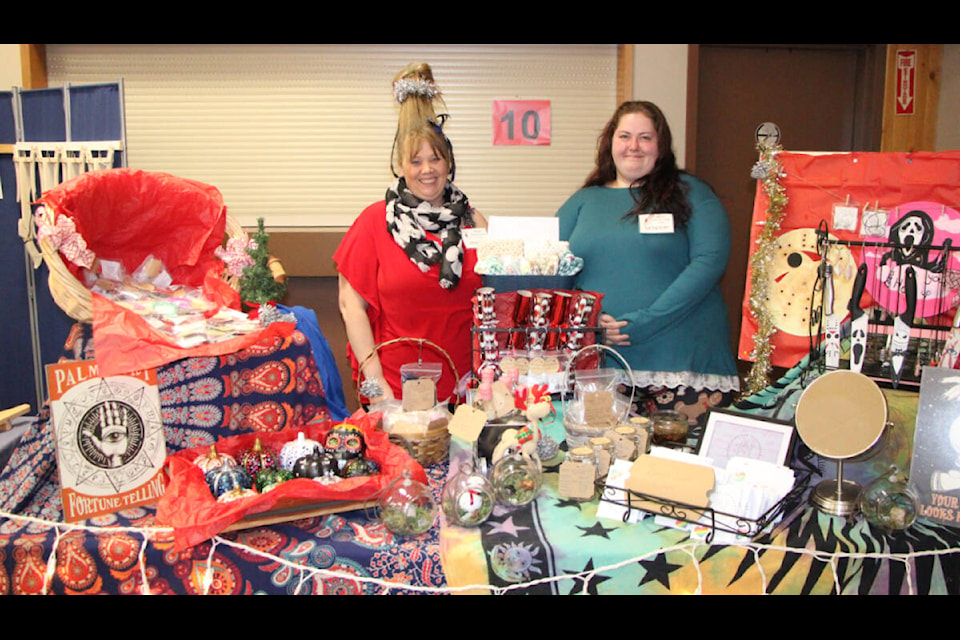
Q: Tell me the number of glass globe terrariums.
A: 4